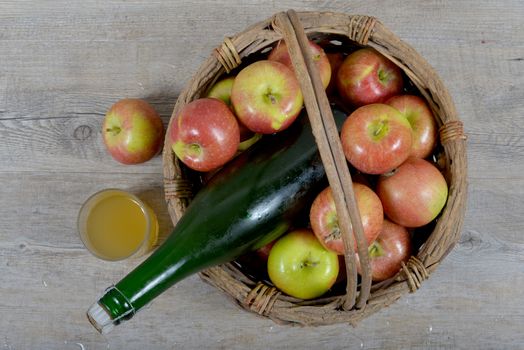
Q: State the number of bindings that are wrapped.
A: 6